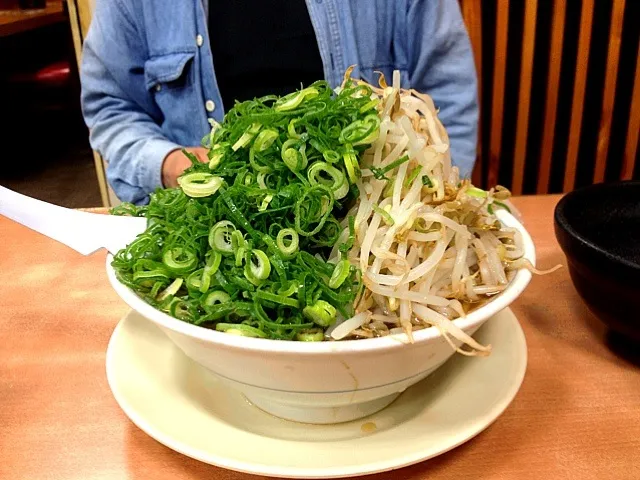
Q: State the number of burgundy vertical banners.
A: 0